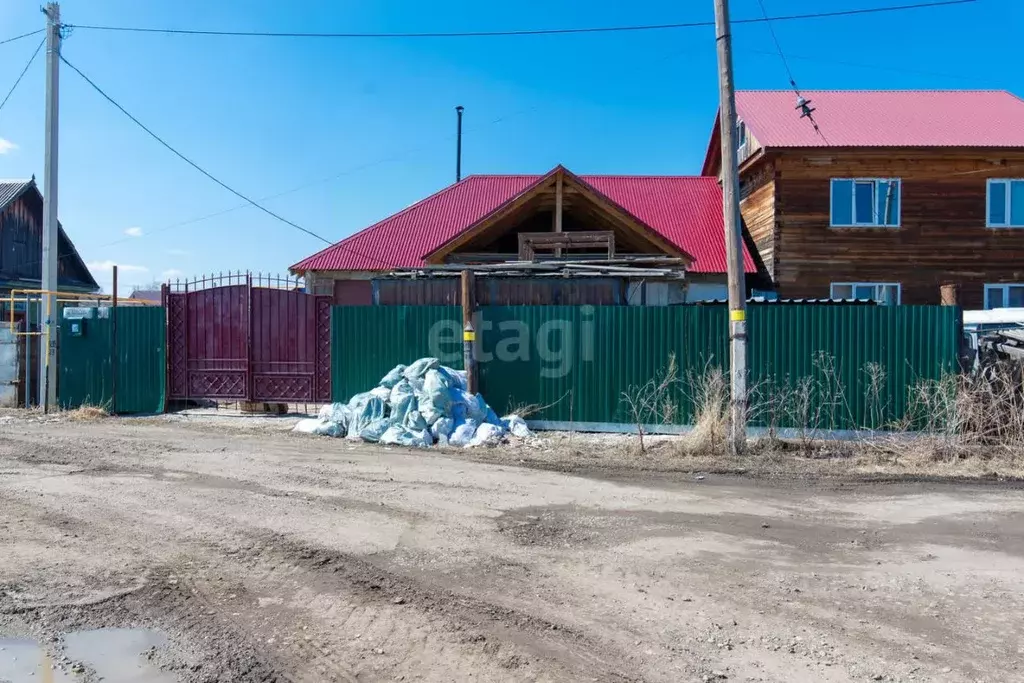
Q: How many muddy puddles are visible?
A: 2